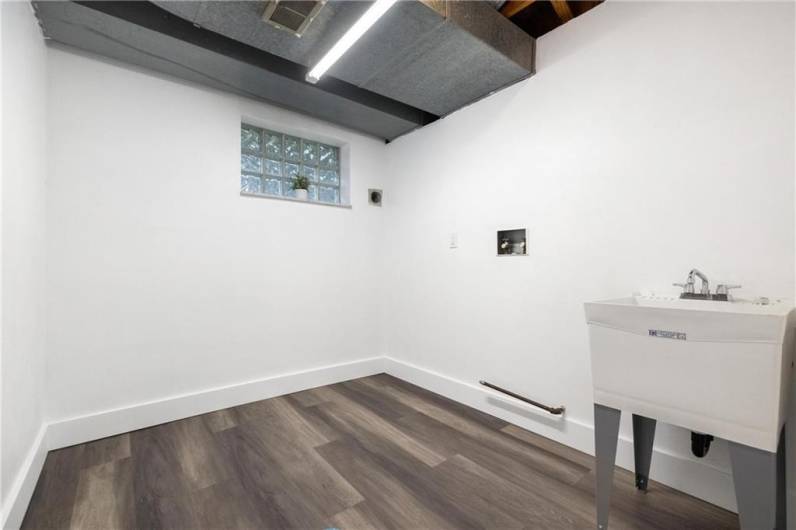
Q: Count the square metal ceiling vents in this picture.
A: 1